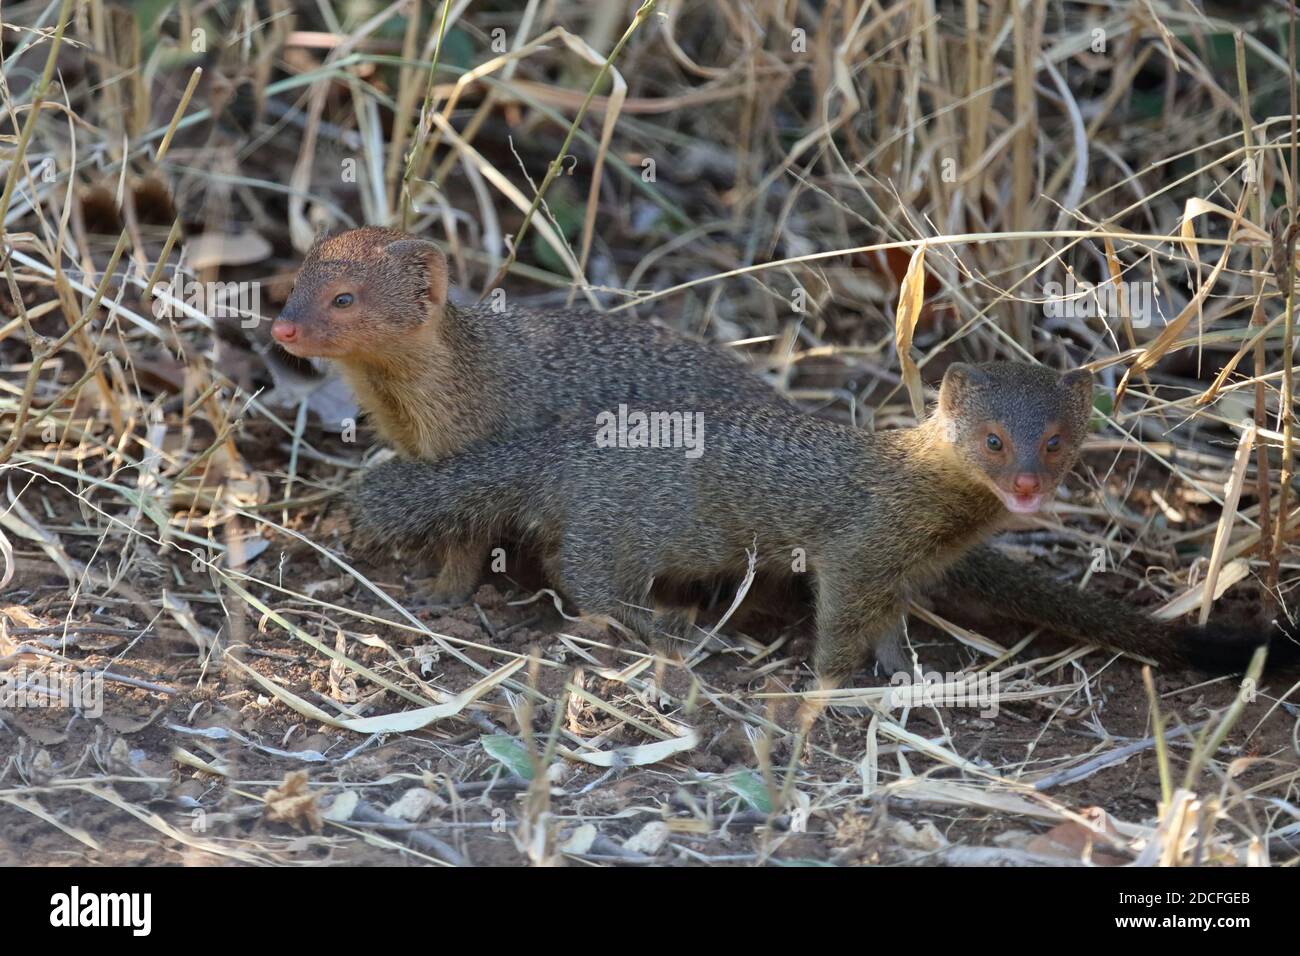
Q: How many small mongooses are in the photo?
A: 2